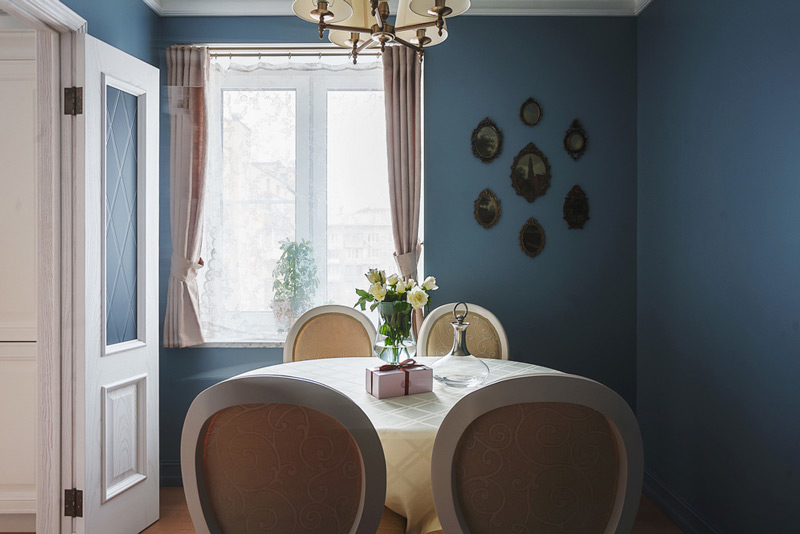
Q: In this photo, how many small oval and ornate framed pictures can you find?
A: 7